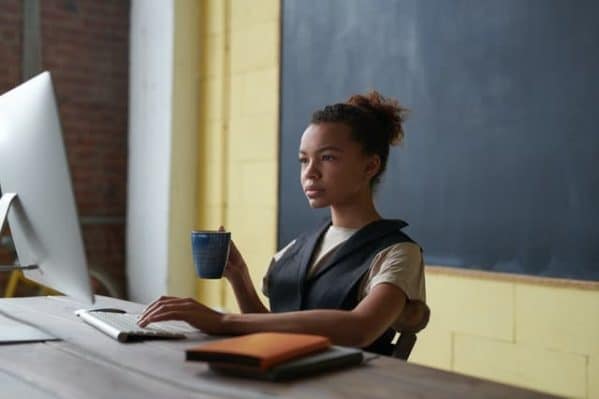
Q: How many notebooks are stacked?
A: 2